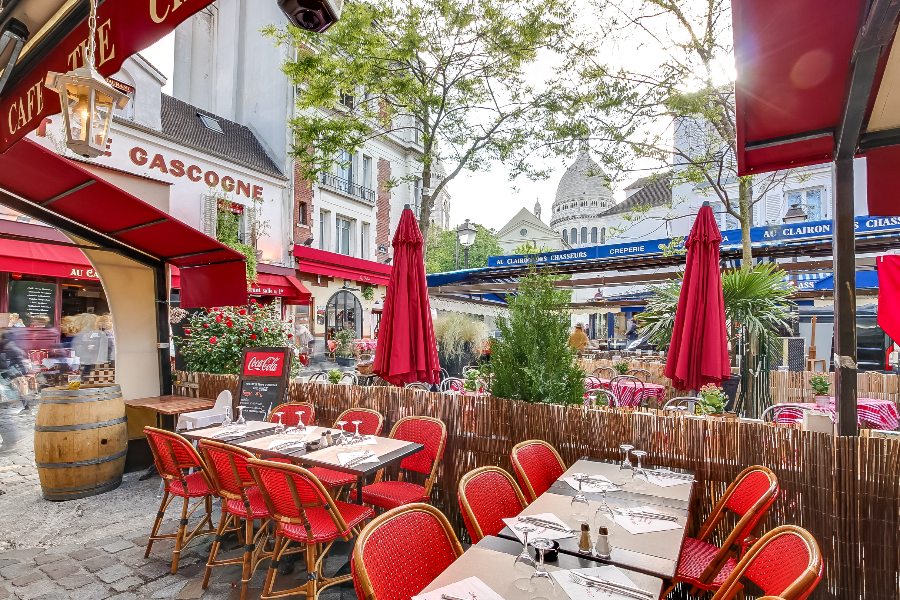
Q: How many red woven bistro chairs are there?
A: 11